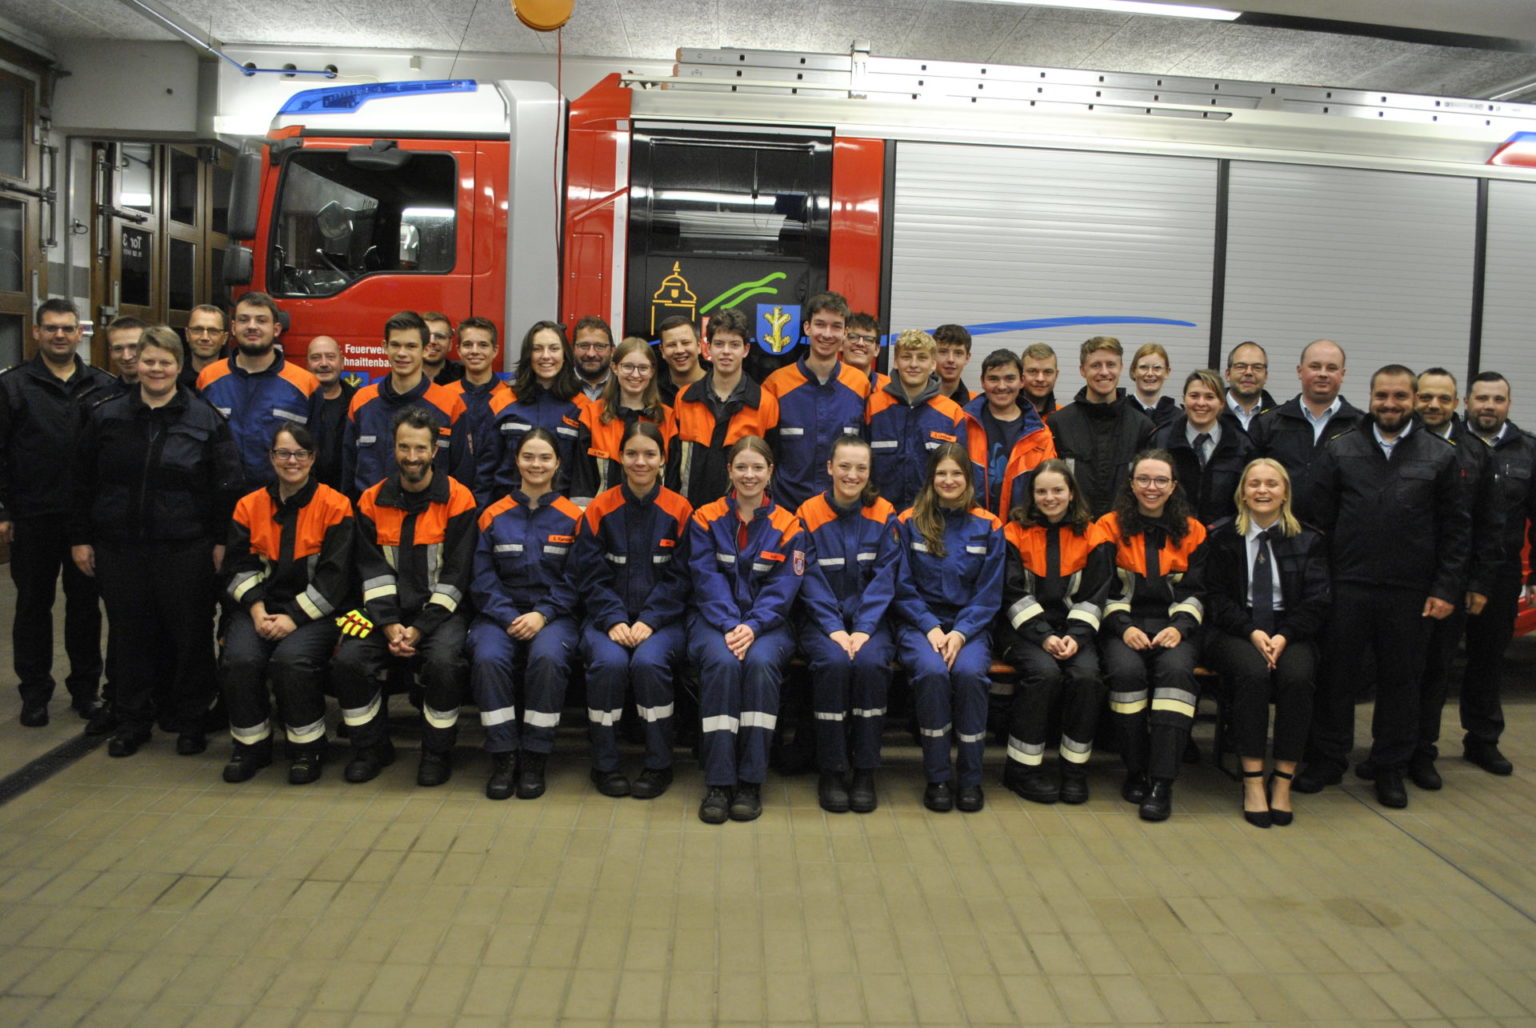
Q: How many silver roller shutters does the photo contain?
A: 3